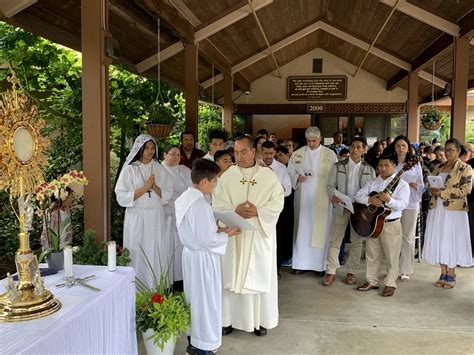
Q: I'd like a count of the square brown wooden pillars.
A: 5